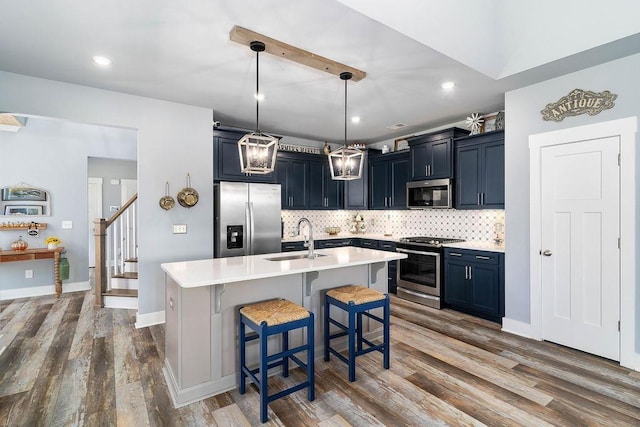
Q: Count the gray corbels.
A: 3